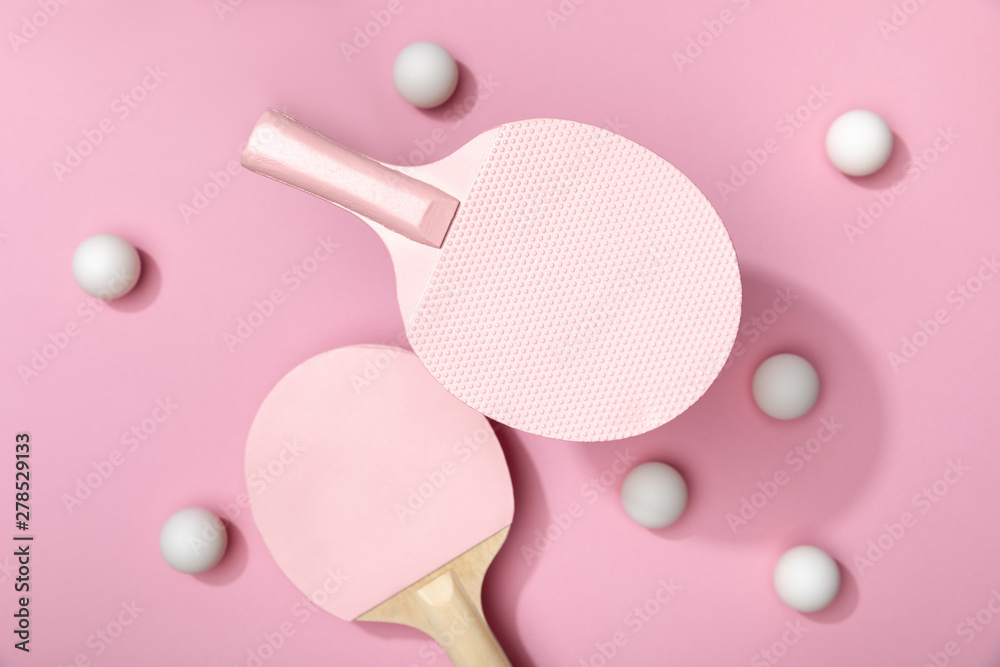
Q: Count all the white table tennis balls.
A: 7